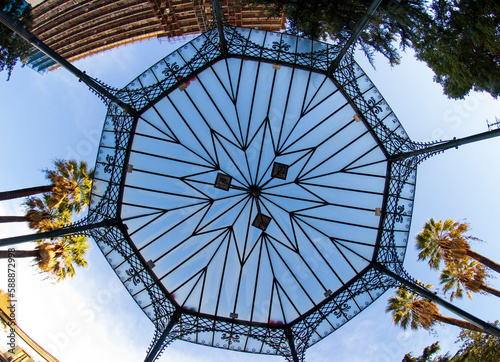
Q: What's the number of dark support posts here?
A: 8